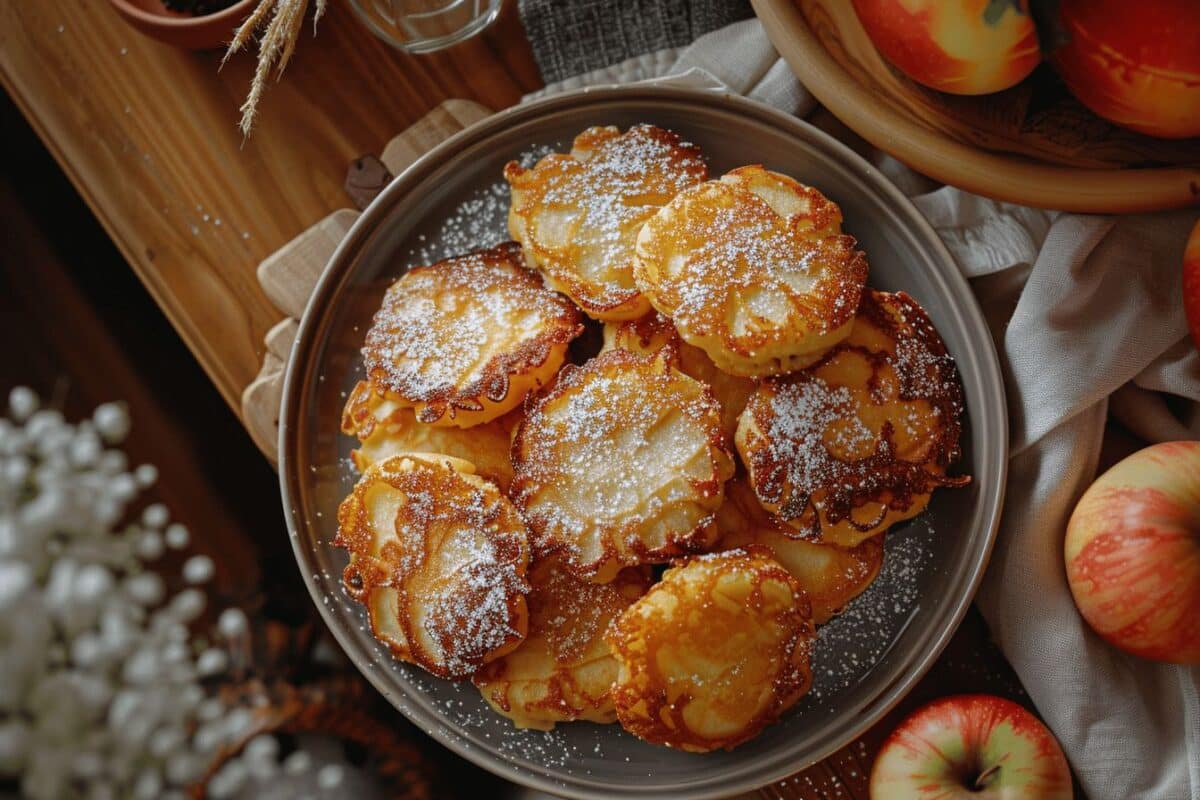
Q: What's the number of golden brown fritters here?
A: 11